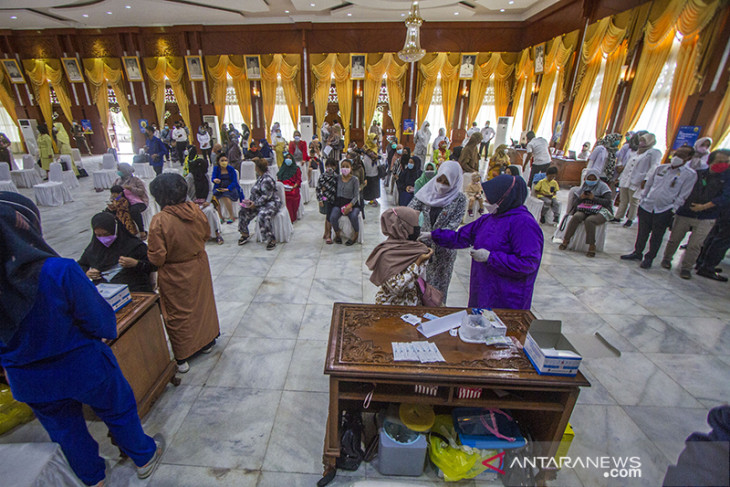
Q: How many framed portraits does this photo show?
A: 8